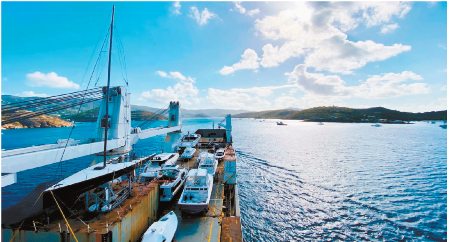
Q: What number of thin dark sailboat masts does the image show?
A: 1